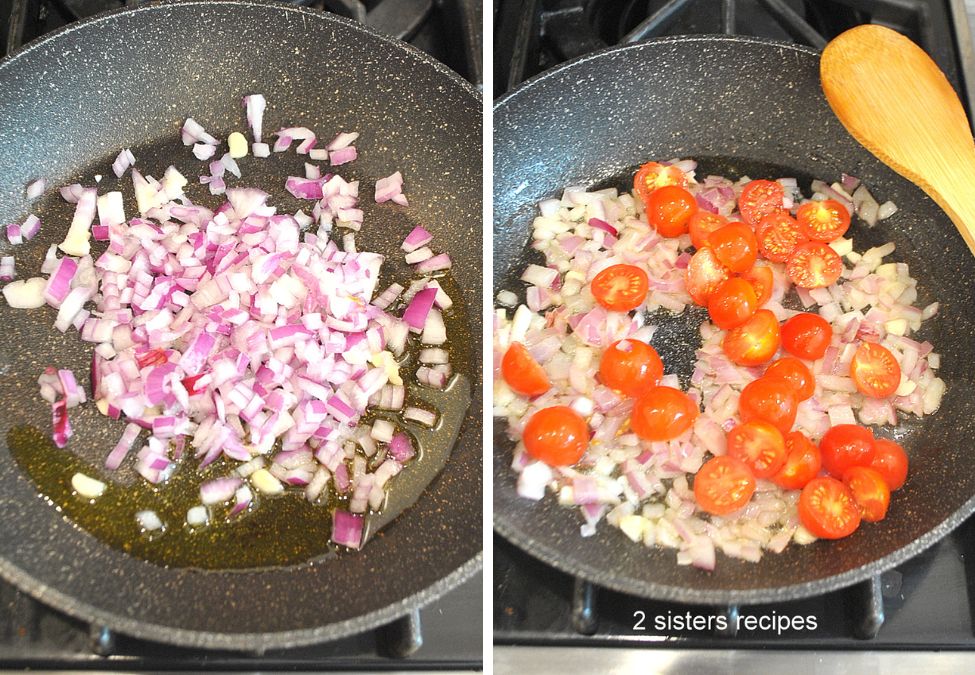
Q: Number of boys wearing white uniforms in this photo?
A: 0